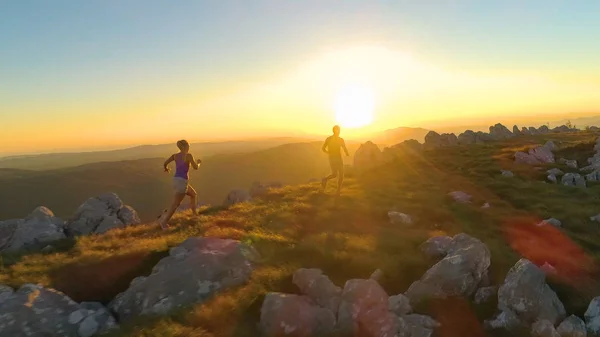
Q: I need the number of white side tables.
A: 0